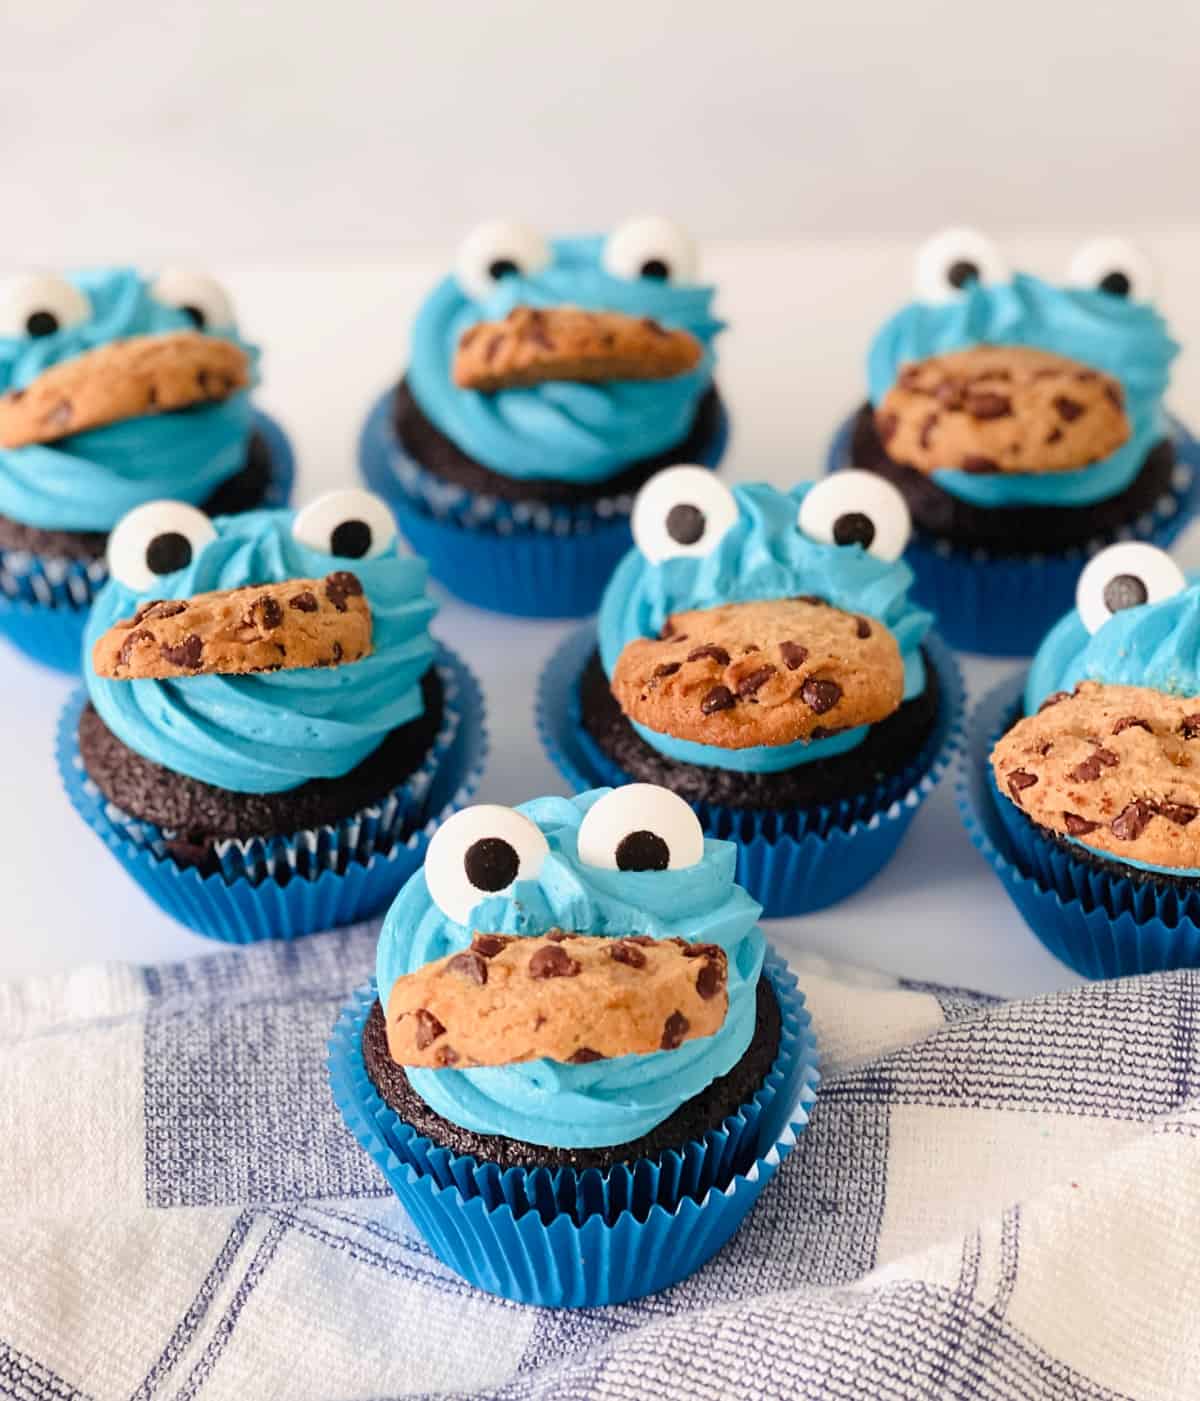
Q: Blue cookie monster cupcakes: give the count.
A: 7